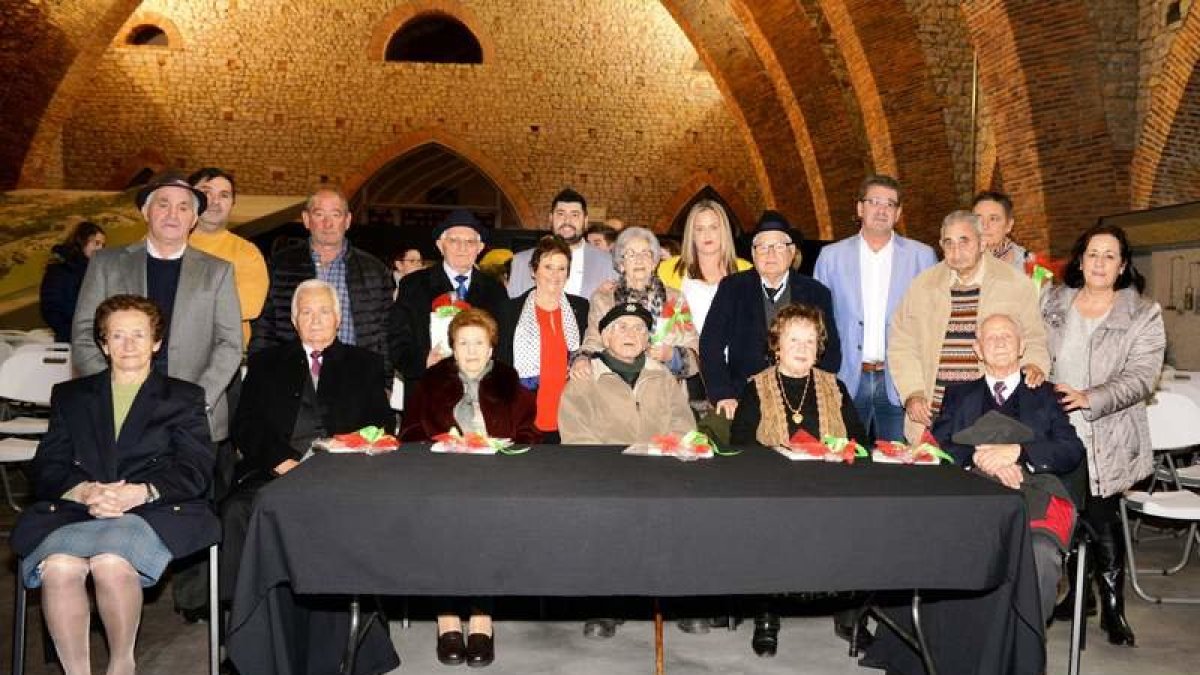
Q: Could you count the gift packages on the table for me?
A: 5